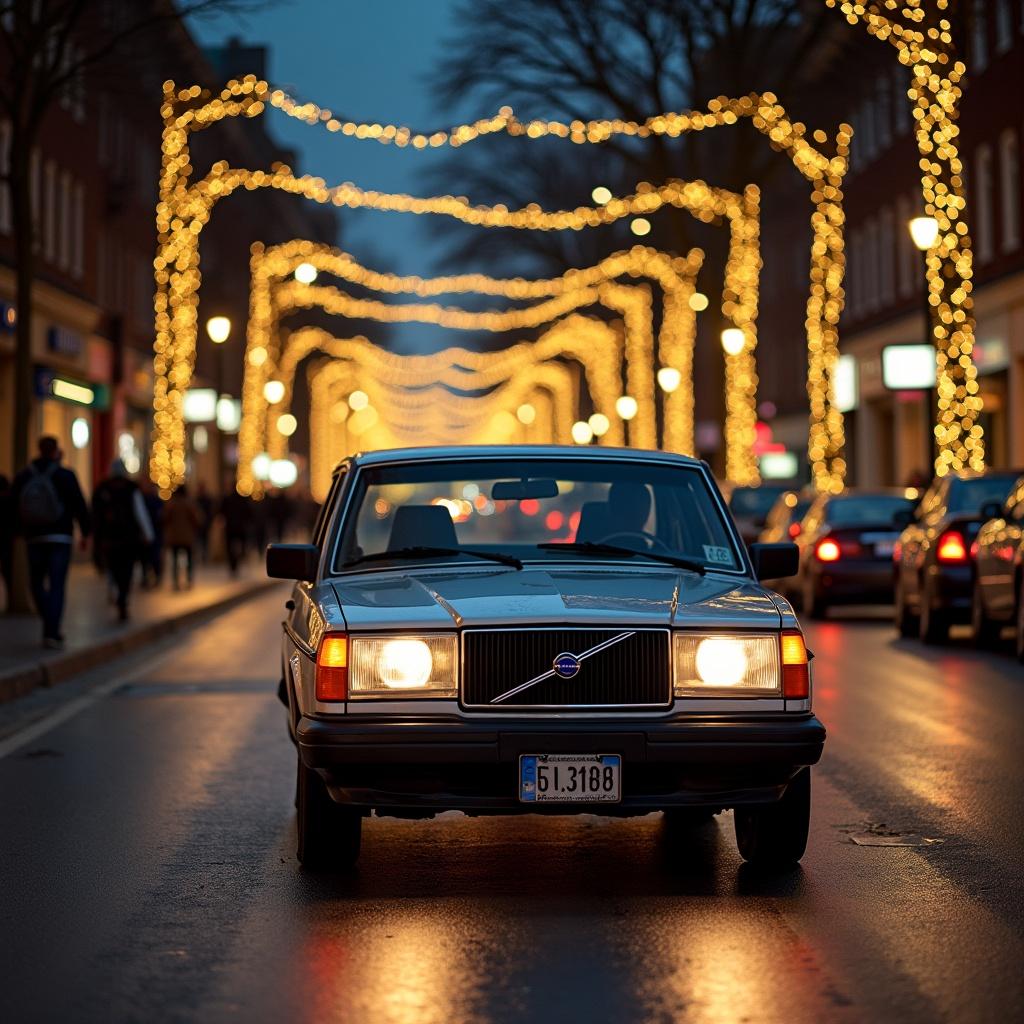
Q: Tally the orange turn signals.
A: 2